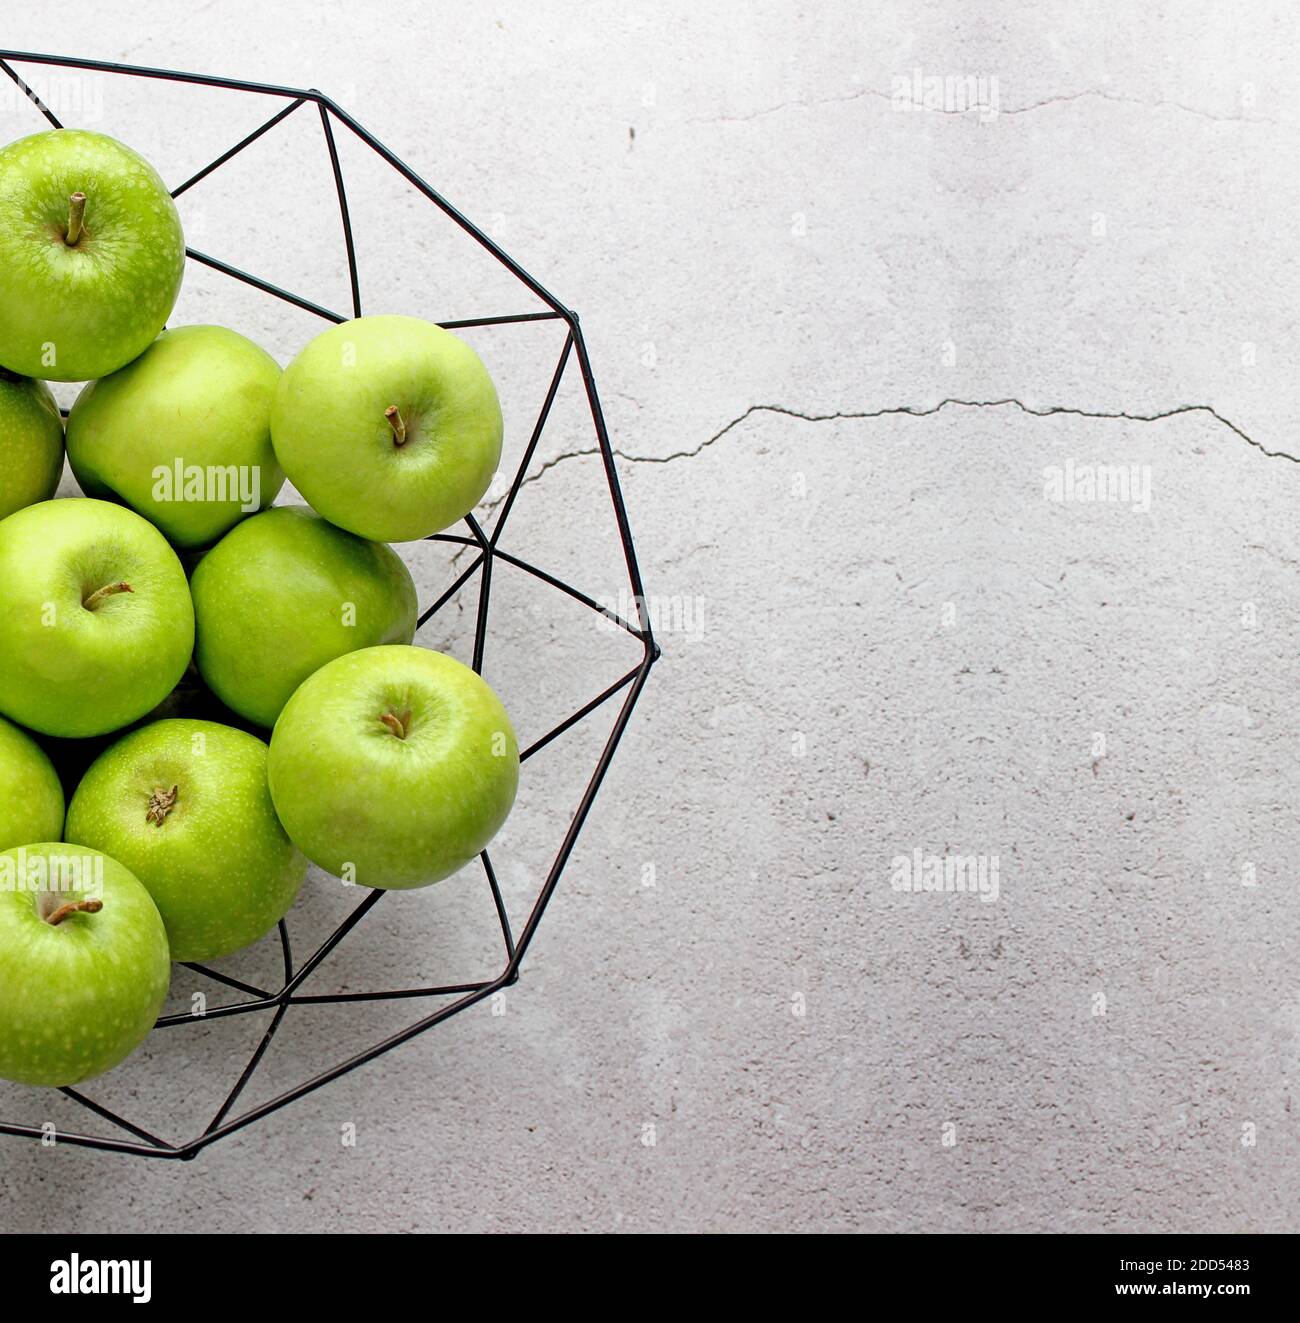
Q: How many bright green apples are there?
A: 10